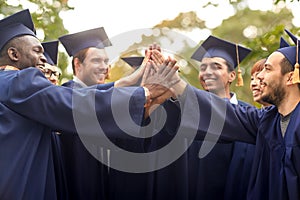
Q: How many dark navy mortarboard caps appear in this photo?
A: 7